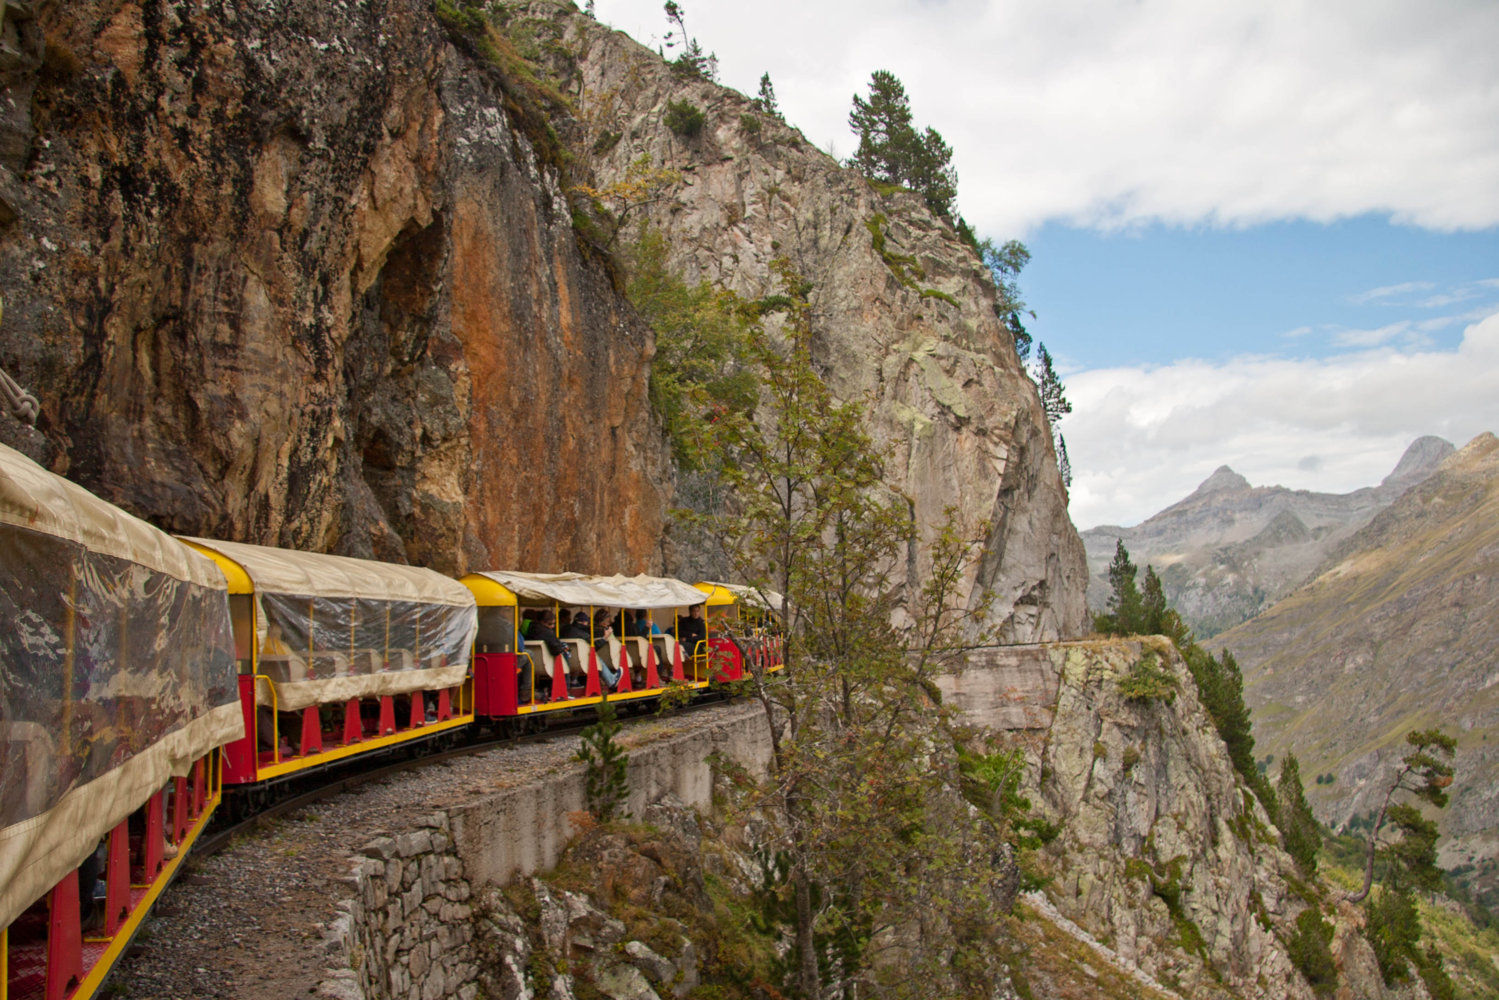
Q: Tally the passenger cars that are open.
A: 2